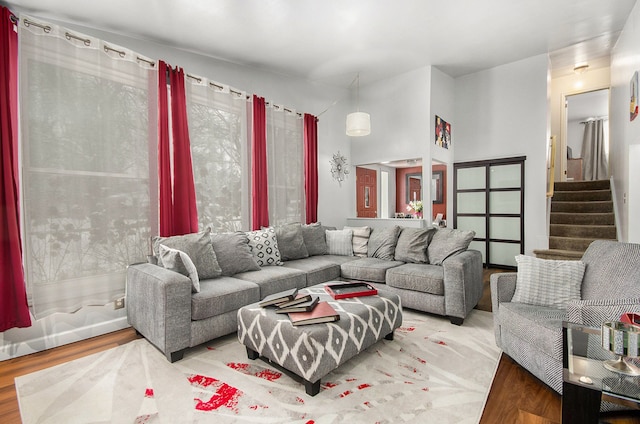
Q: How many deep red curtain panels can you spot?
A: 5